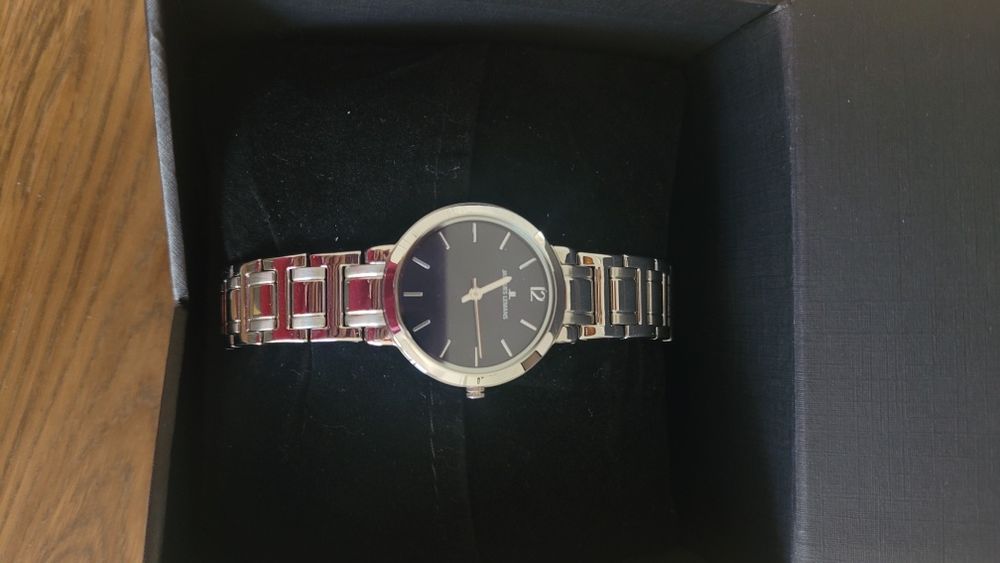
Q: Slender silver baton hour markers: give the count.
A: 11